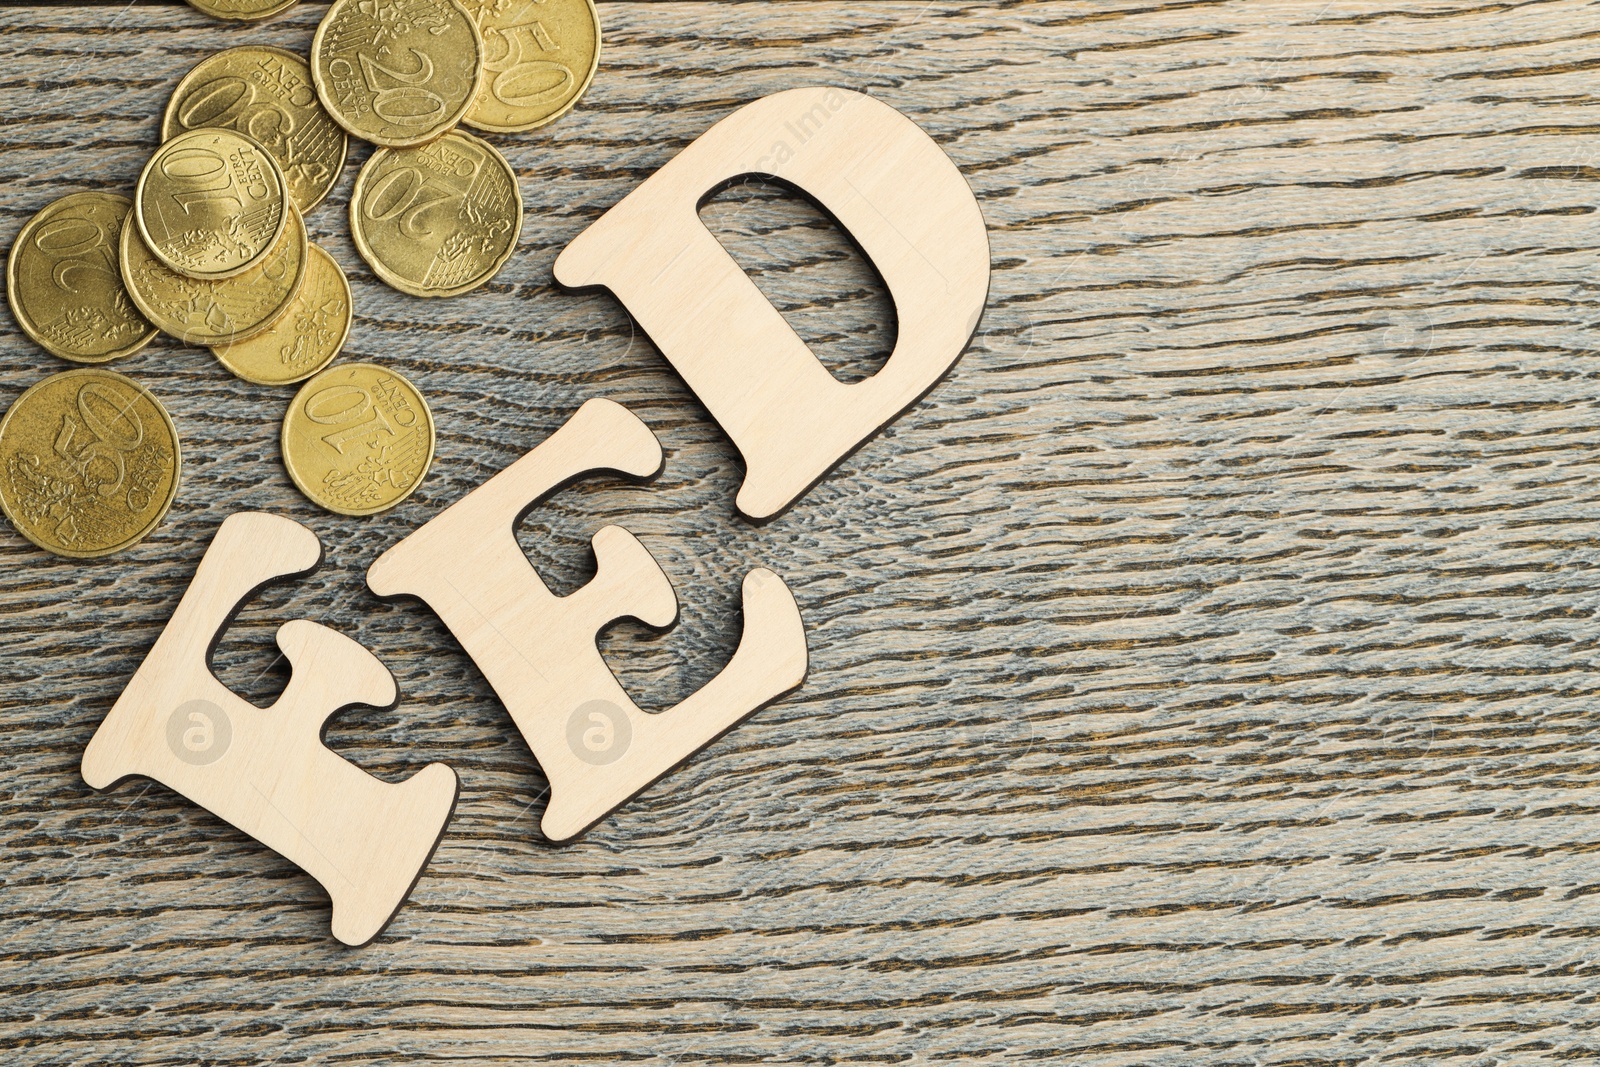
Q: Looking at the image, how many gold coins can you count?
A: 11